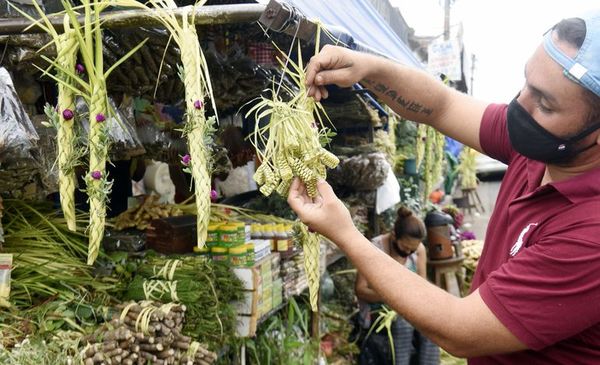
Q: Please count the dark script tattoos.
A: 1